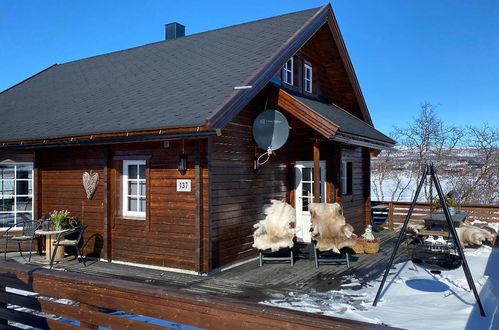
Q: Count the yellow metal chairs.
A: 0